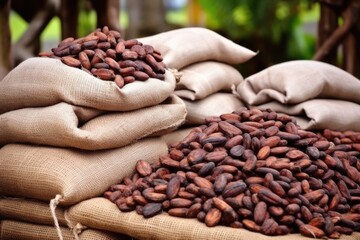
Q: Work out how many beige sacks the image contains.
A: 11